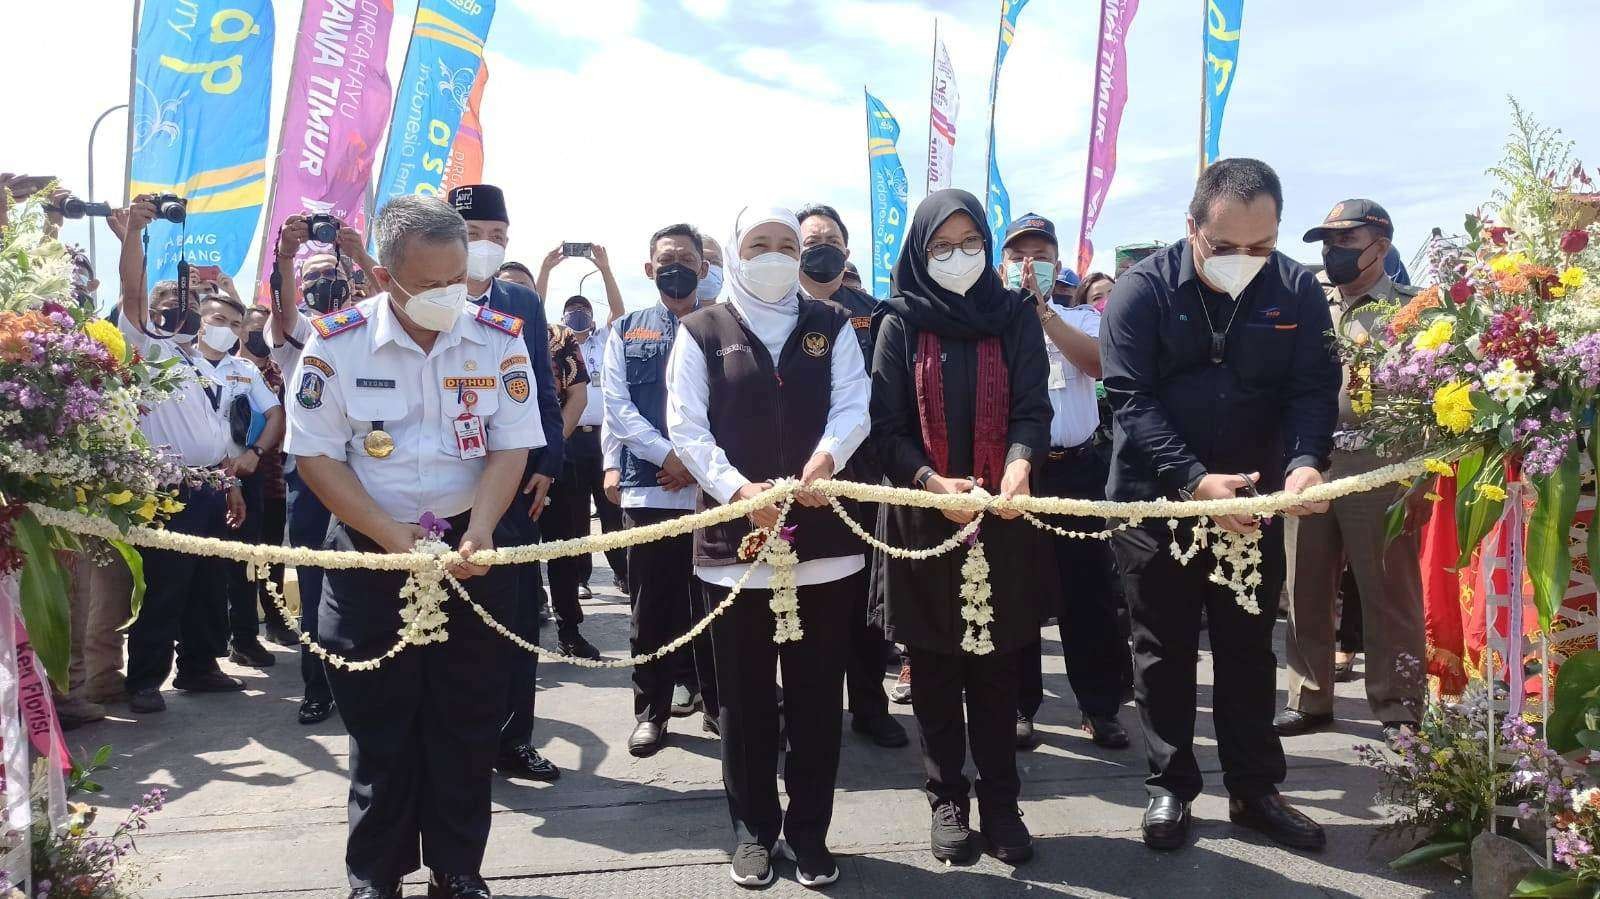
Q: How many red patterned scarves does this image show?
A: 1